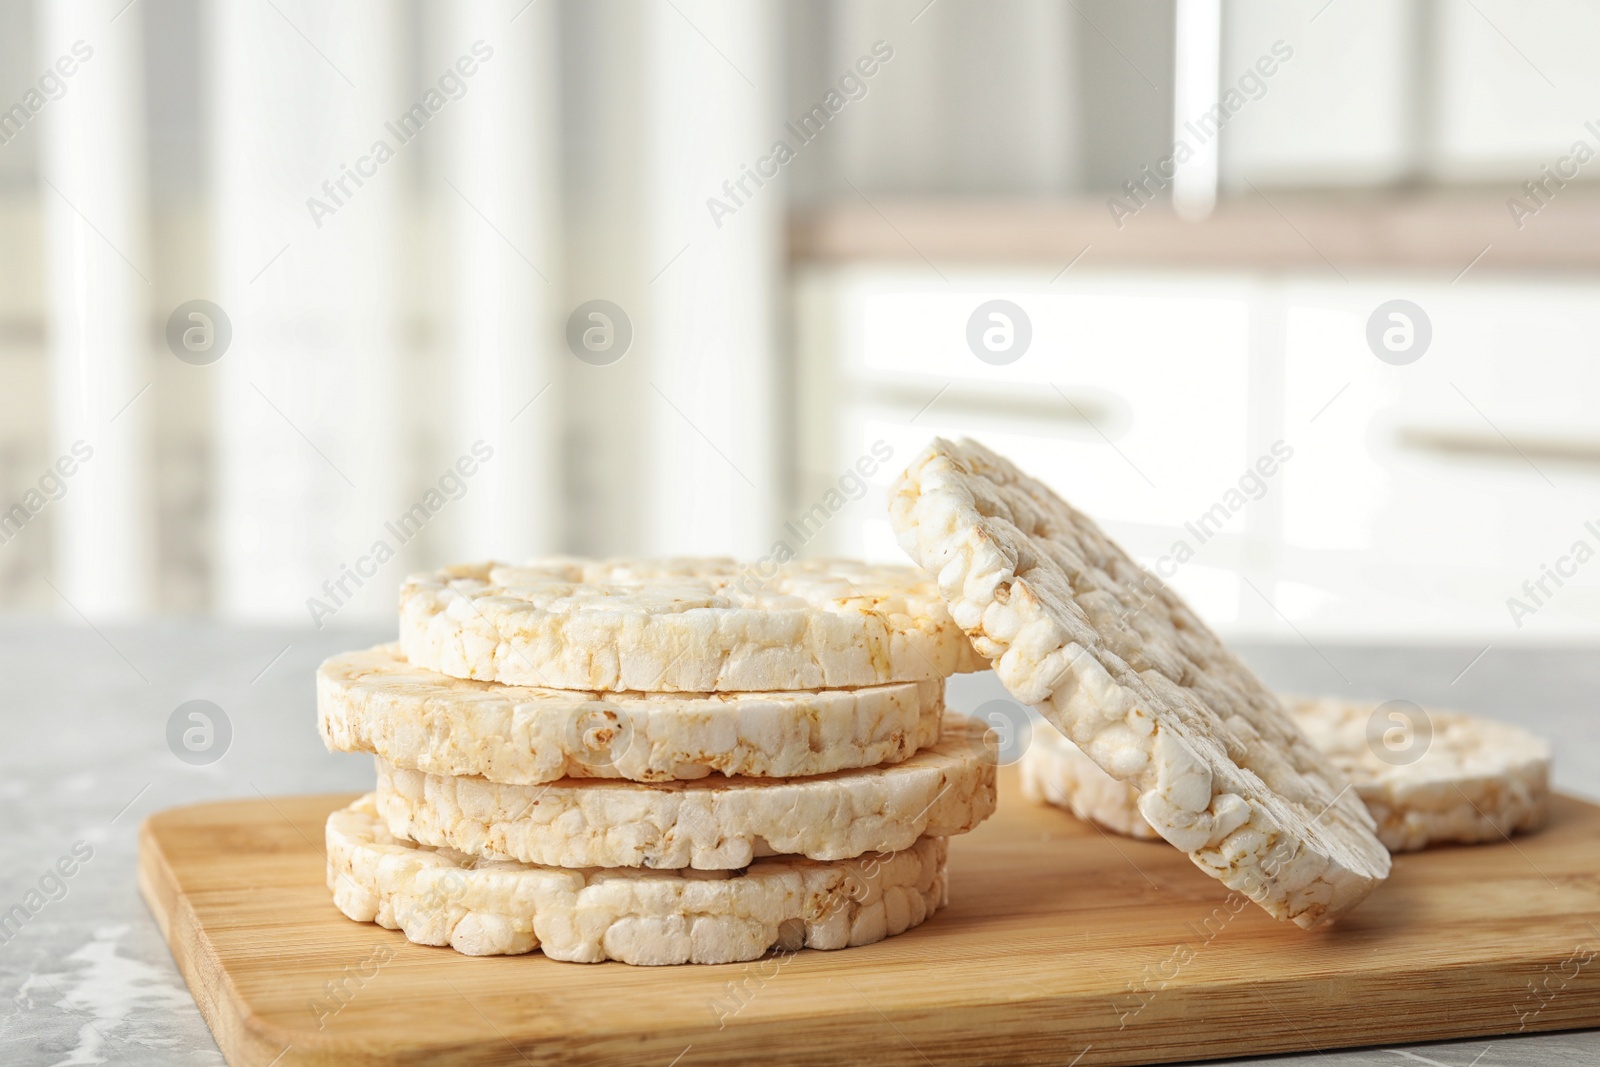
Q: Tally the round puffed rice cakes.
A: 6